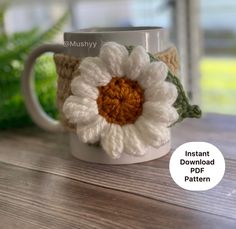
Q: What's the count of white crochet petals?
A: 12